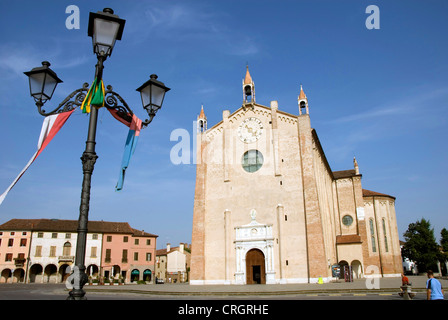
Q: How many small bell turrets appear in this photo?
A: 3